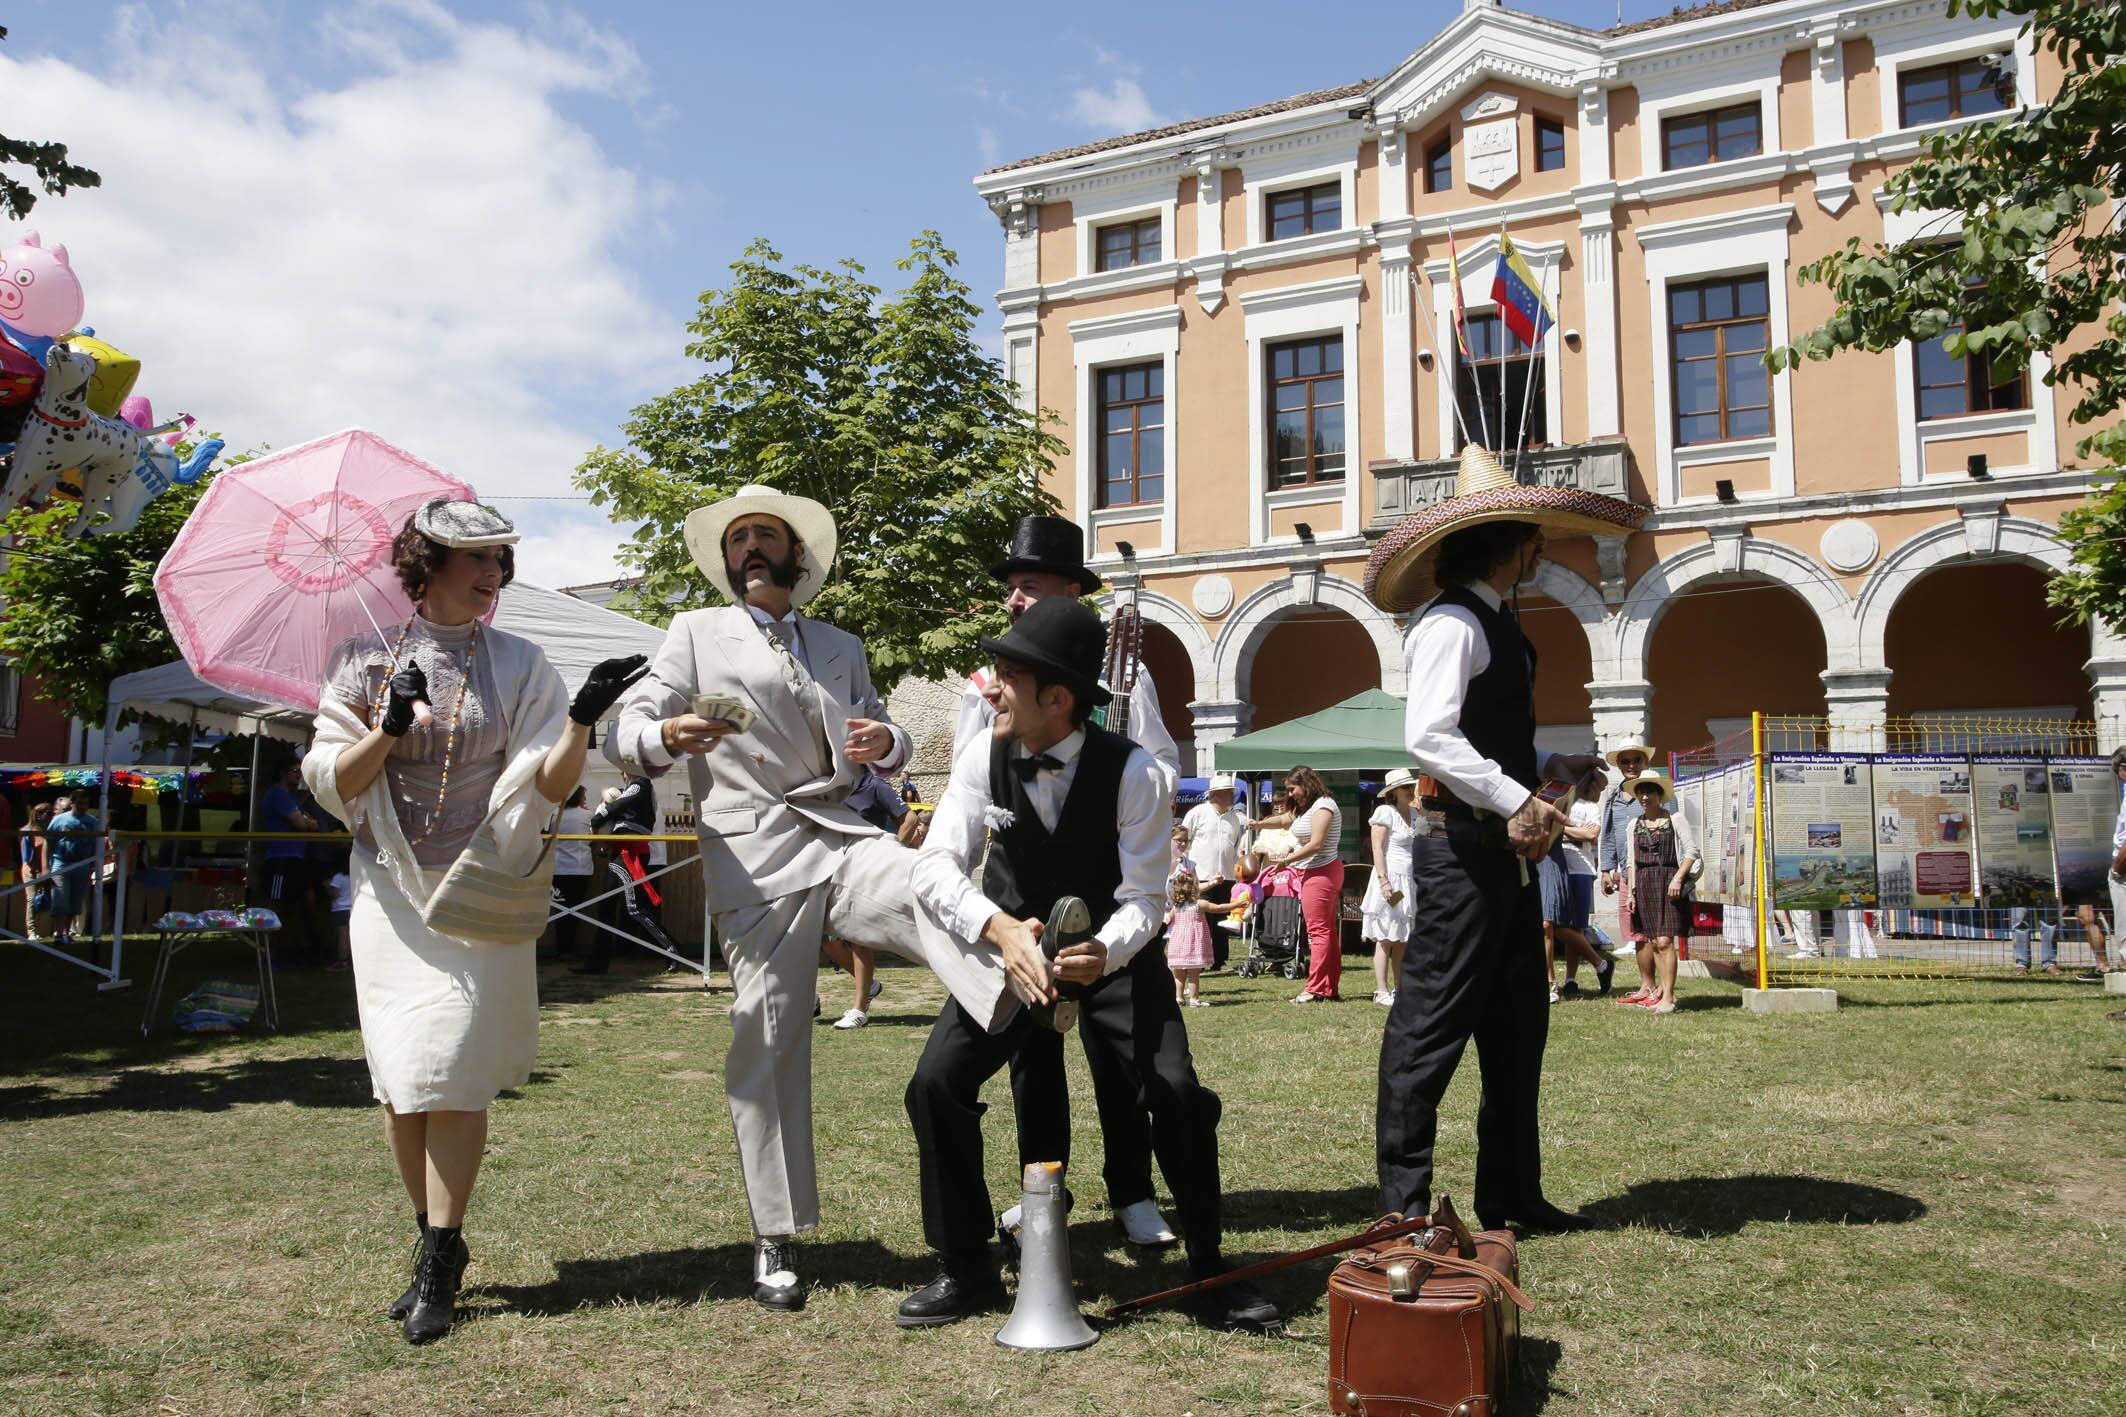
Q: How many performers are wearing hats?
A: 5